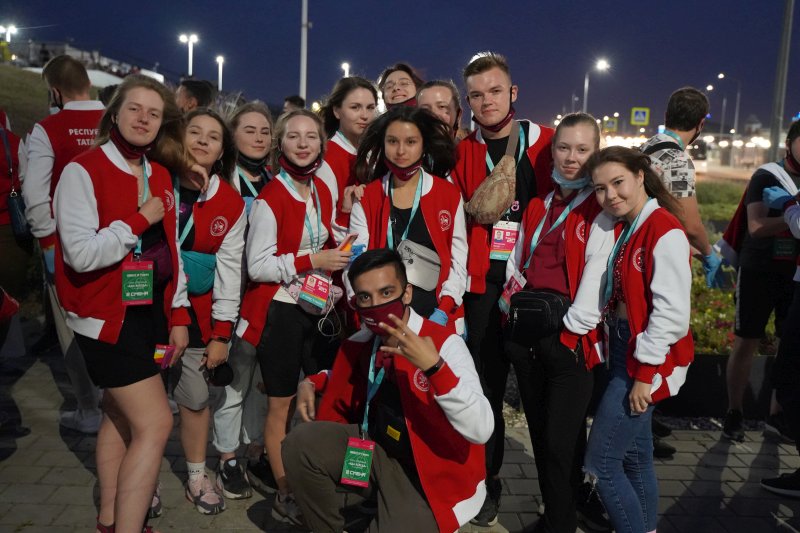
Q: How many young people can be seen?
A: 12